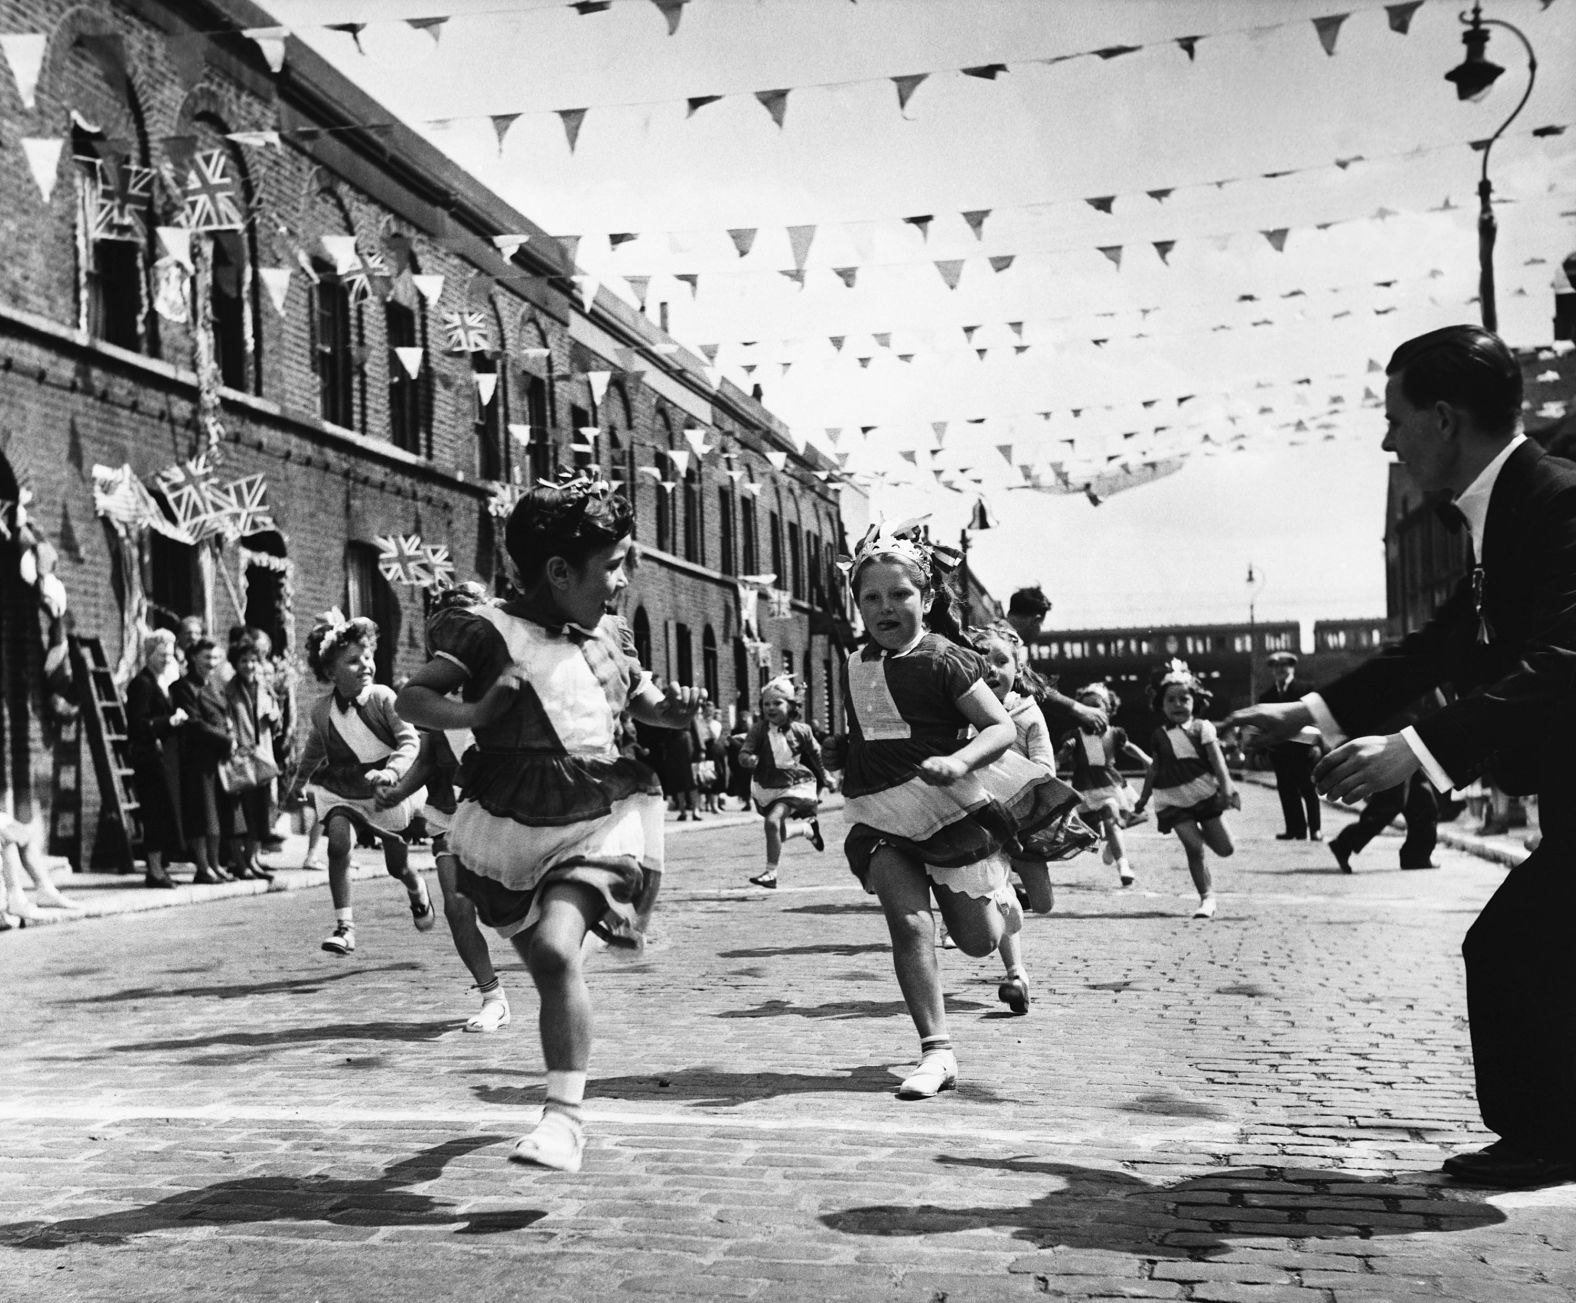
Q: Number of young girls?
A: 8